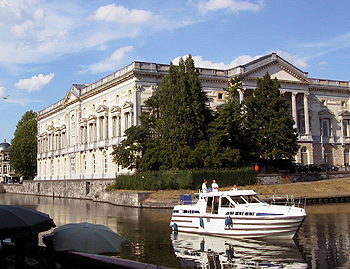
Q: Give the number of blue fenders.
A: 3